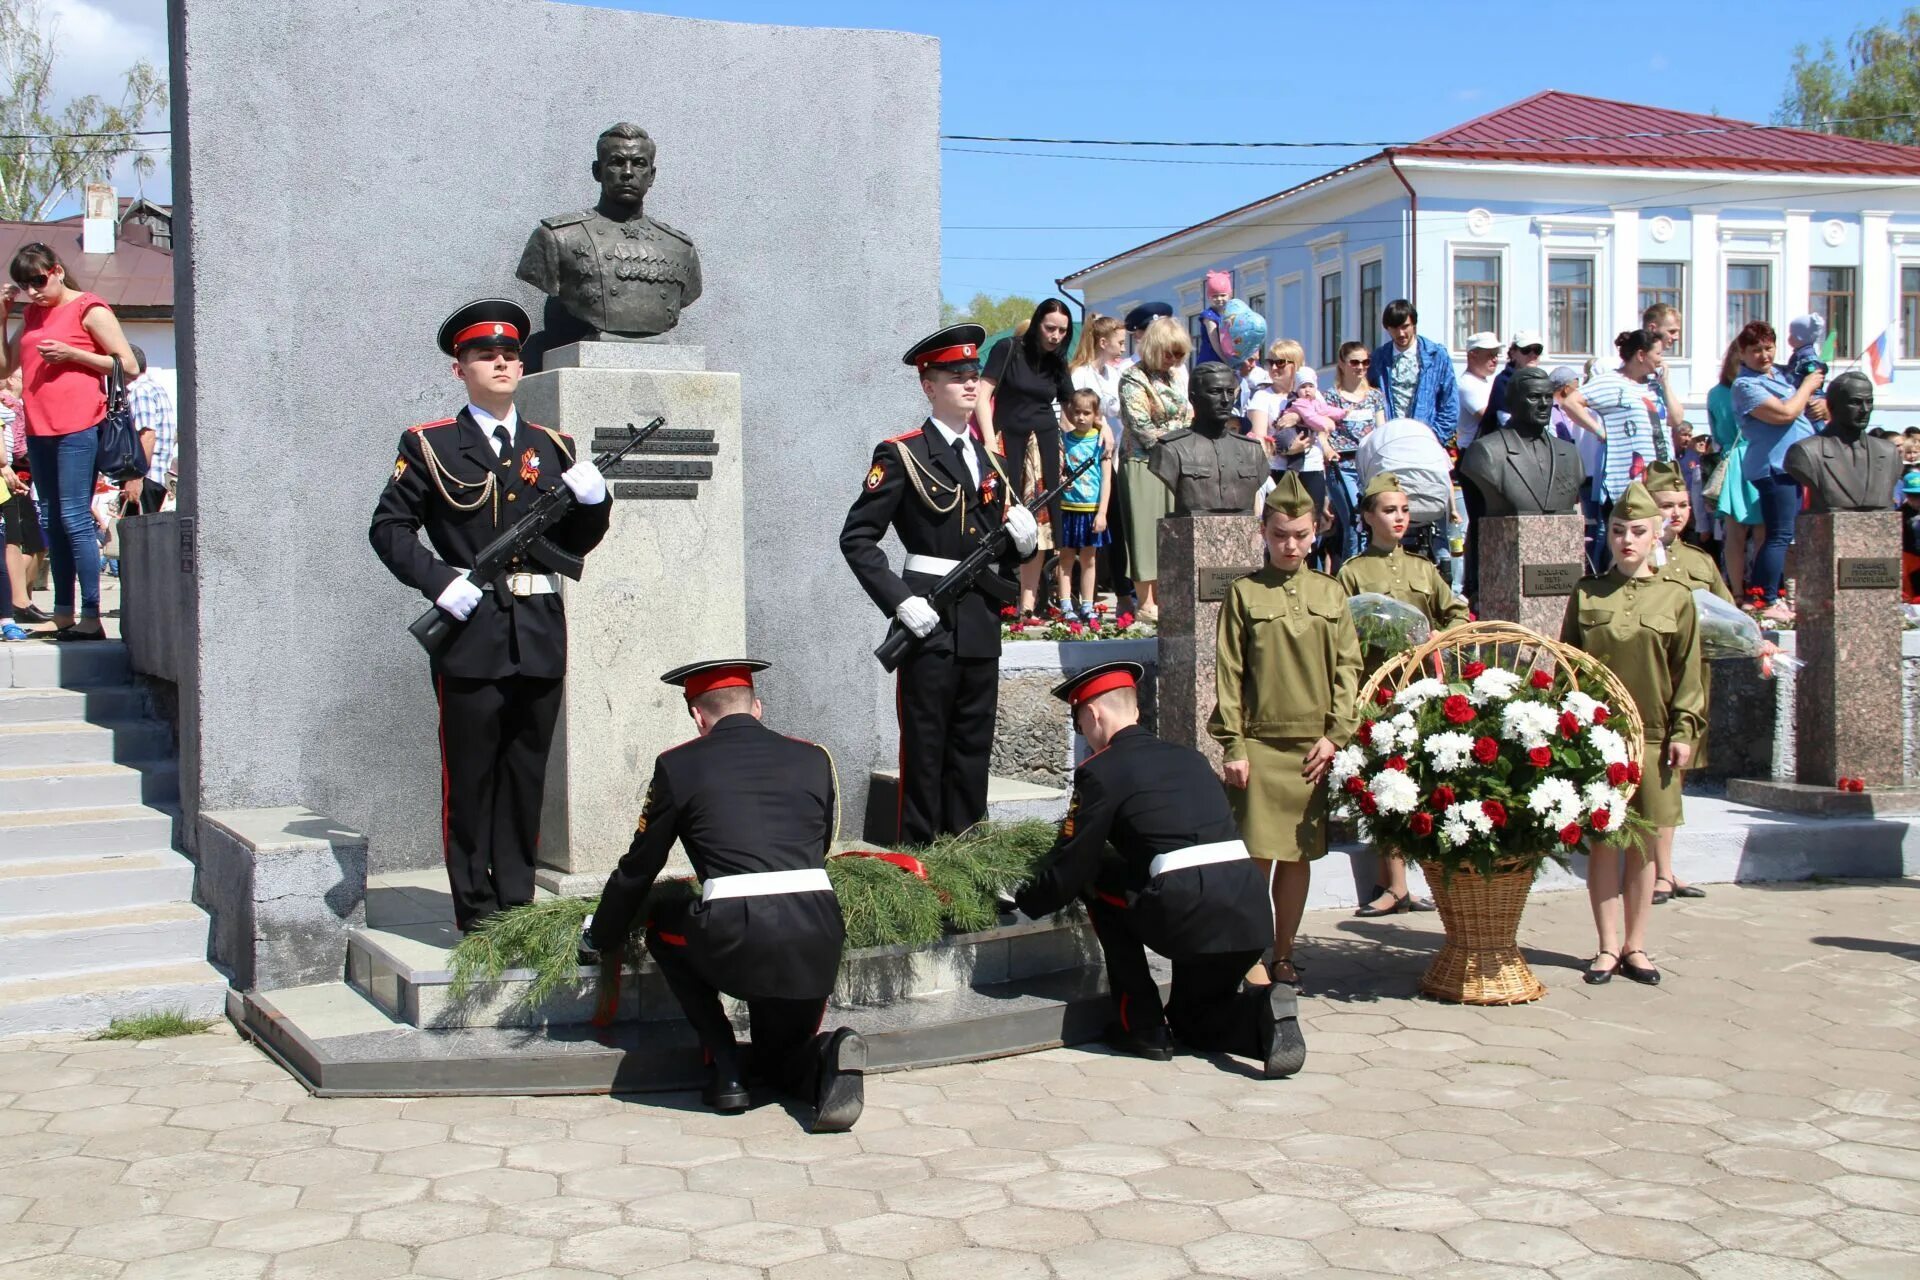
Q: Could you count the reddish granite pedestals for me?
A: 3